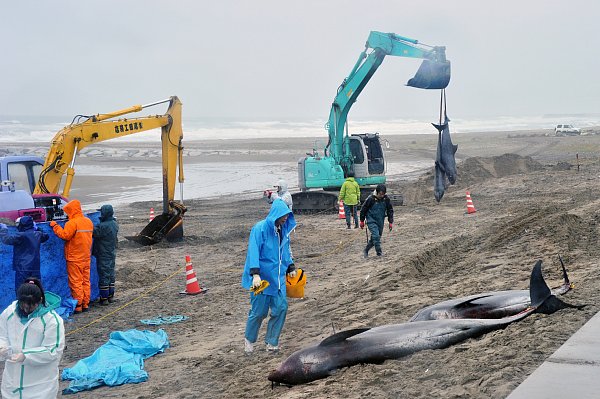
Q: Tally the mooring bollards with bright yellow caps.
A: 0